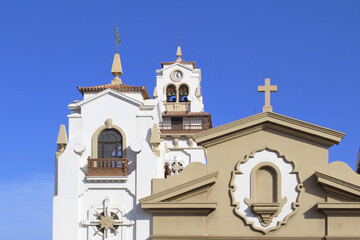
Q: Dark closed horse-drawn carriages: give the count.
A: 0